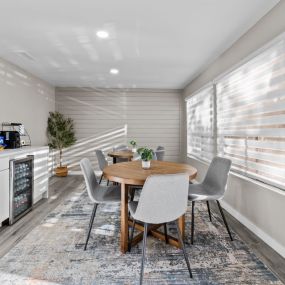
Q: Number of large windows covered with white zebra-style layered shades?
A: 2